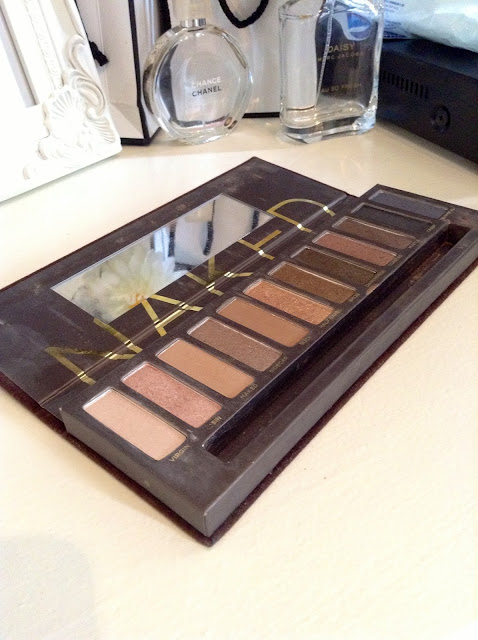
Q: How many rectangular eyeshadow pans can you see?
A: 12